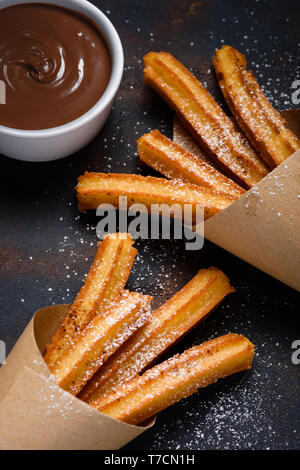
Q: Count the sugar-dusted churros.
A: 8